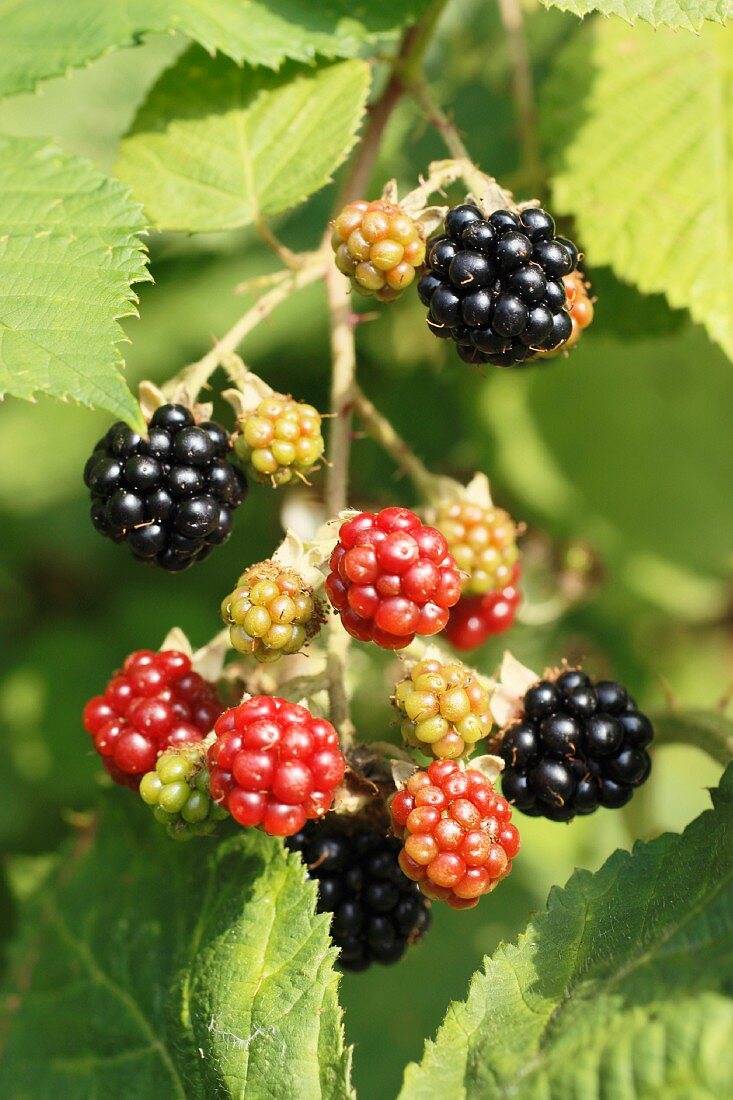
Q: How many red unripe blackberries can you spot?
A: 5